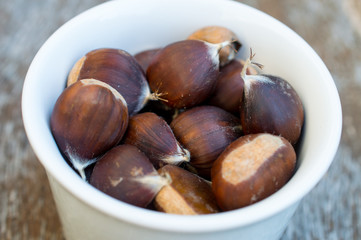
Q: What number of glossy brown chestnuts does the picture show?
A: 12